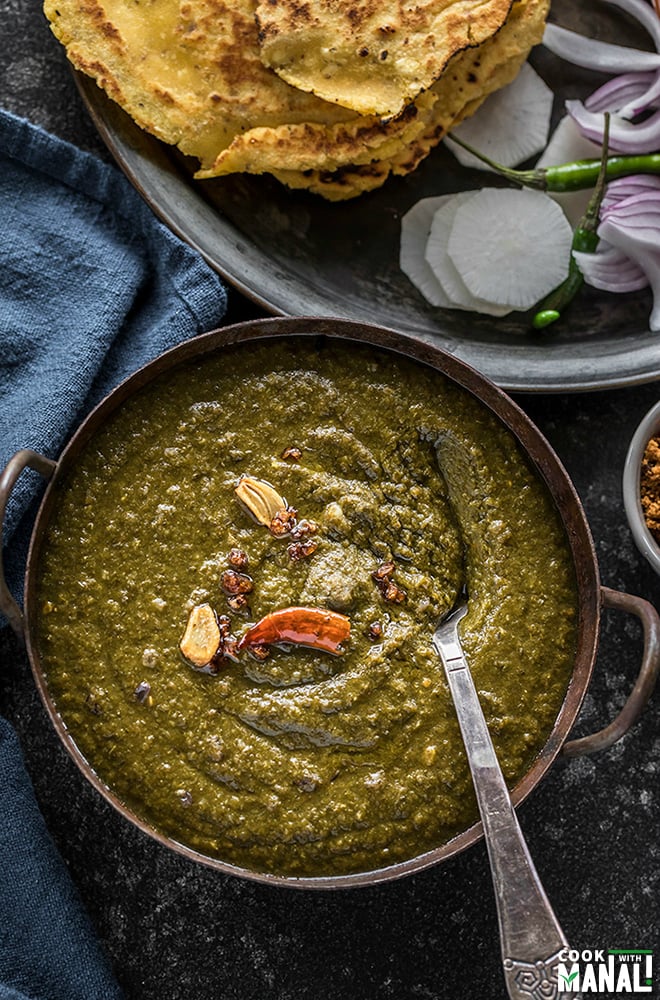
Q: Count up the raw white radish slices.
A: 5